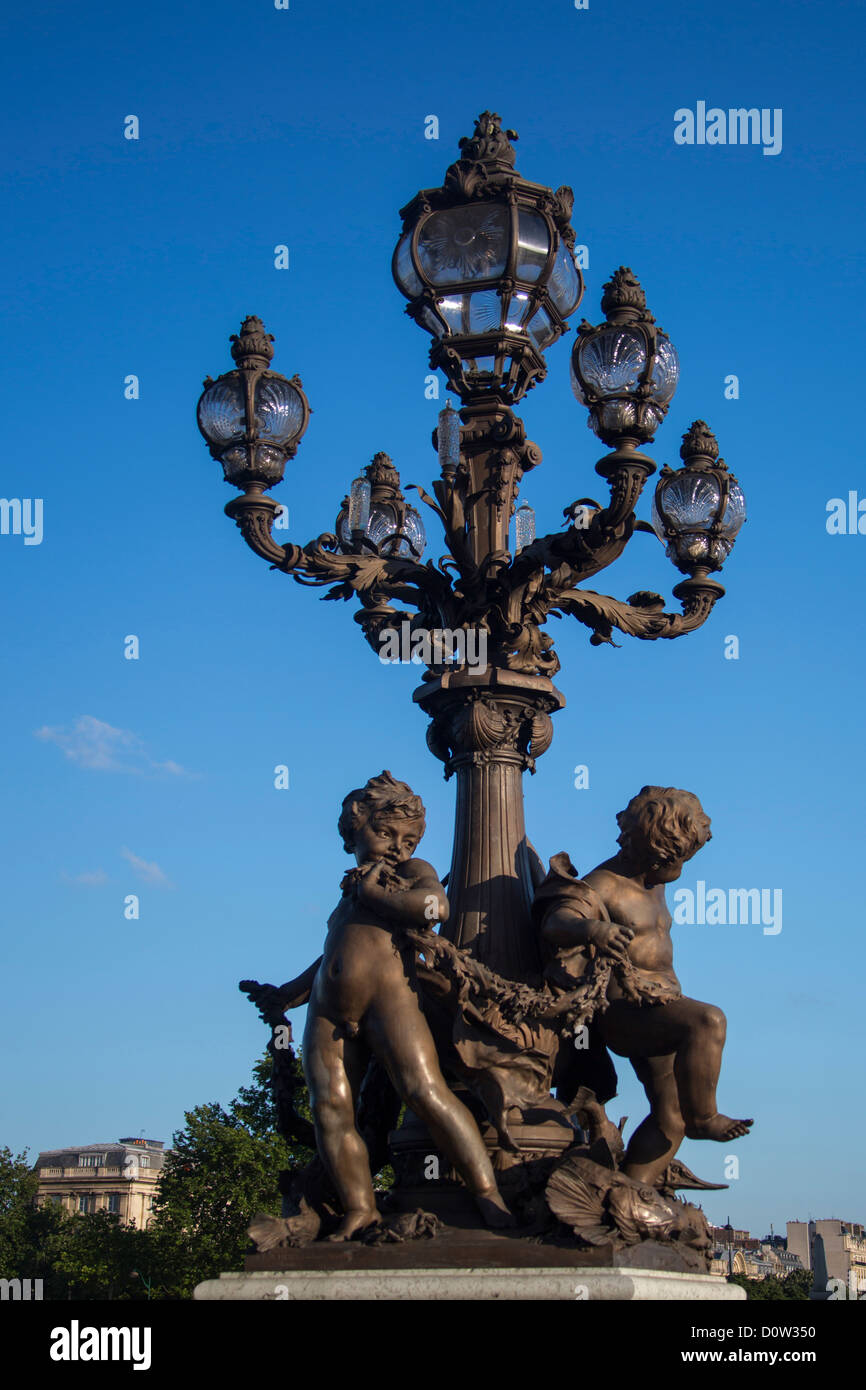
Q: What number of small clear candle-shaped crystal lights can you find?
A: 3